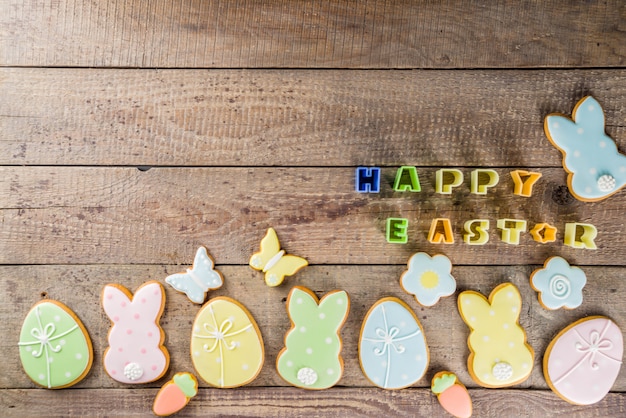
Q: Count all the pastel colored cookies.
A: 14